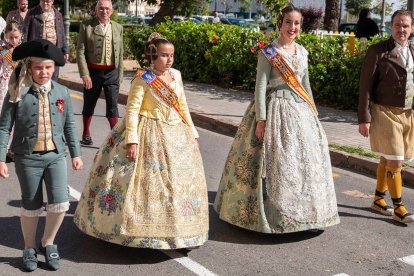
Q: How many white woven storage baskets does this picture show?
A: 0